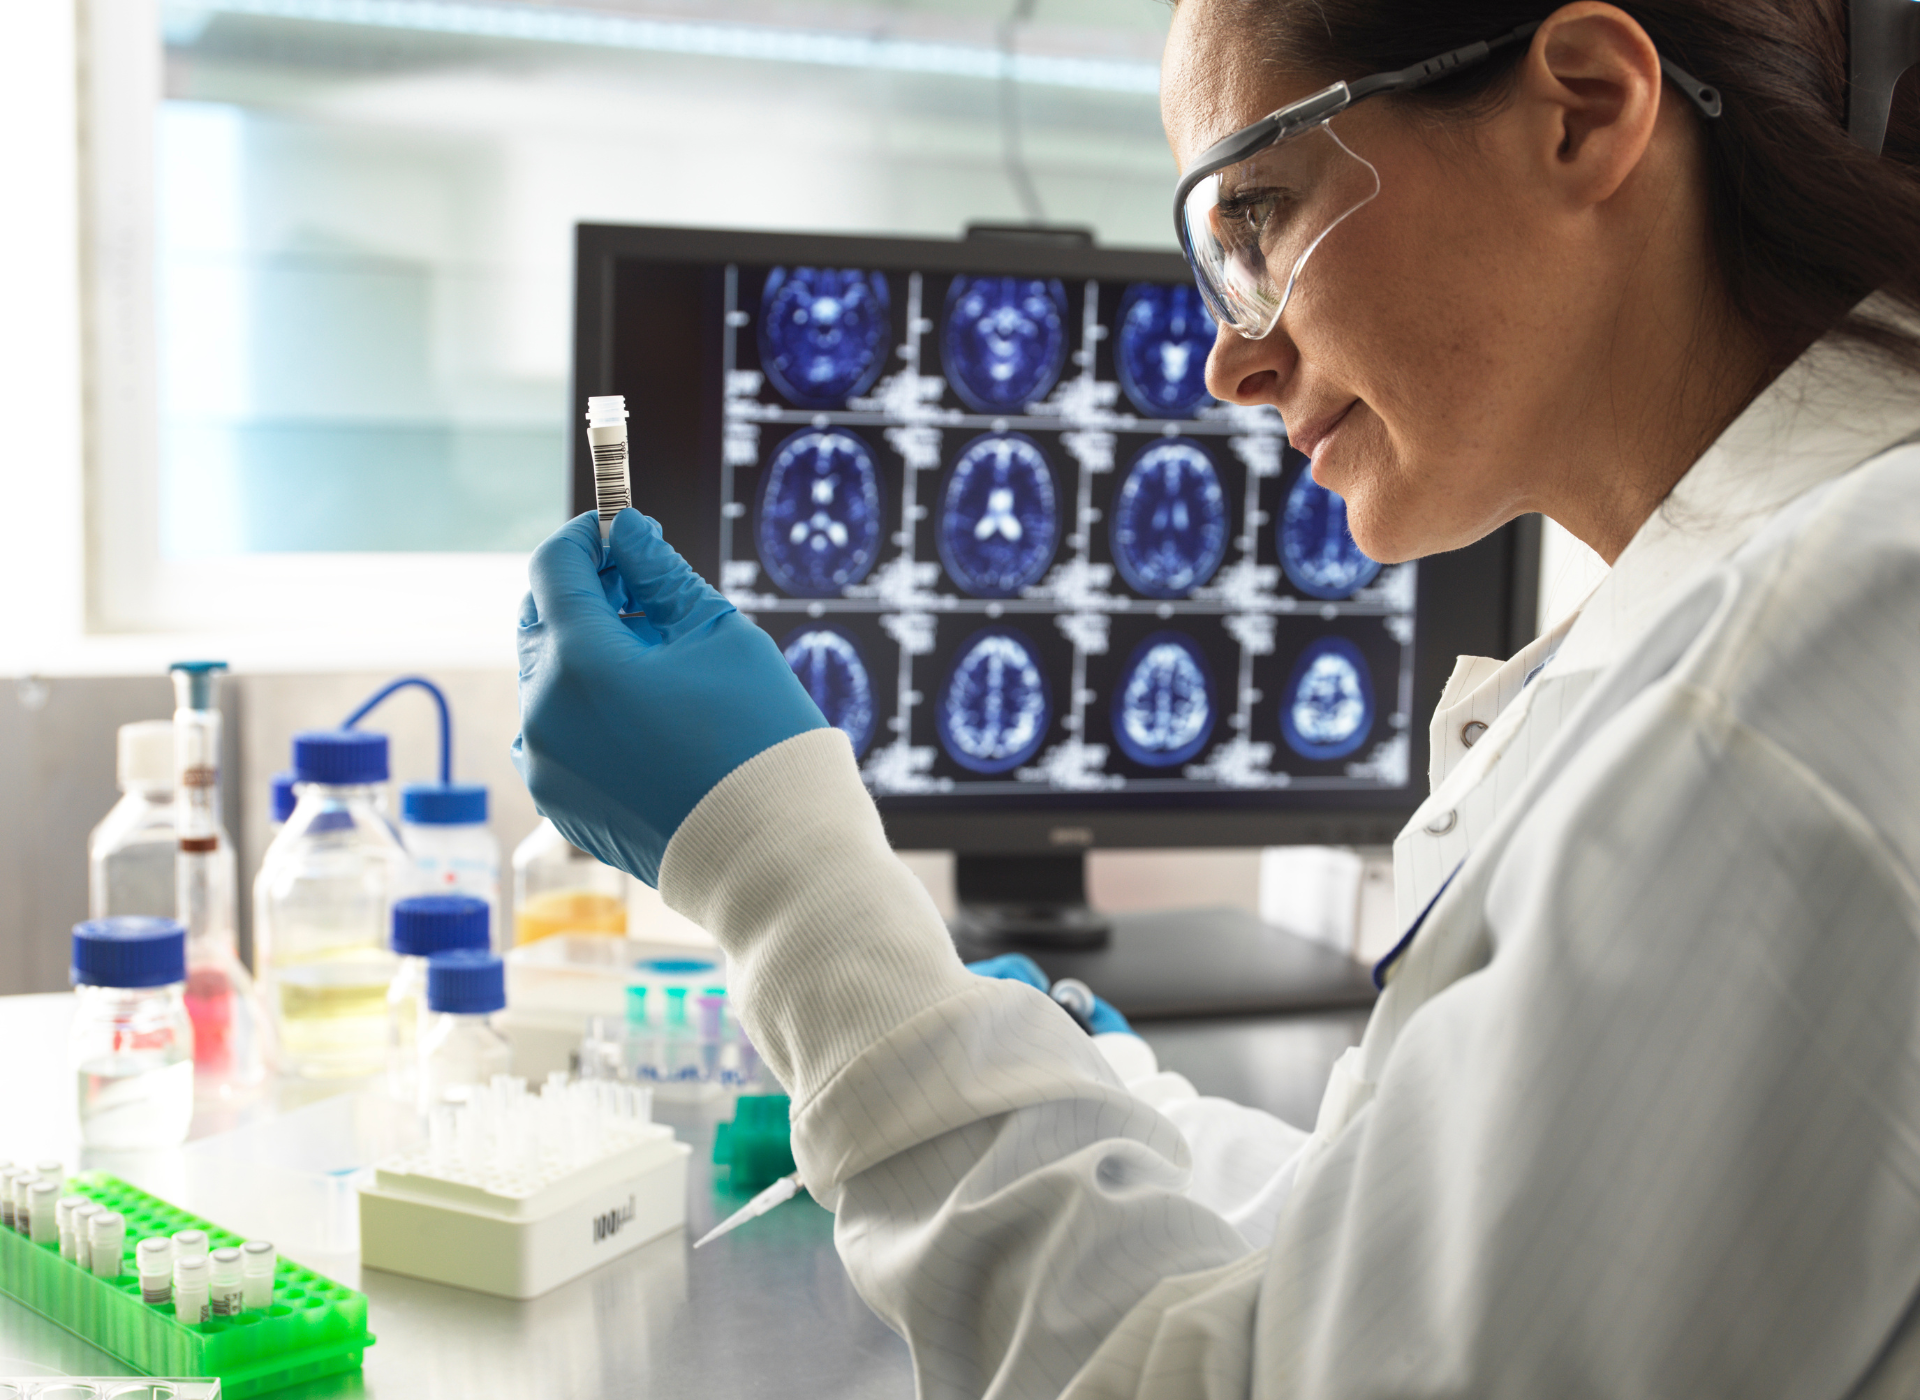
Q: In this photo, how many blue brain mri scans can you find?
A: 11